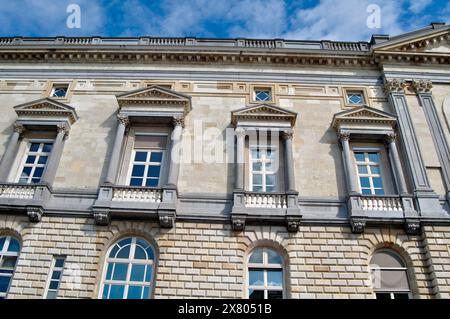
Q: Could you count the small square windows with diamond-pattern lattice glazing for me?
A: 3